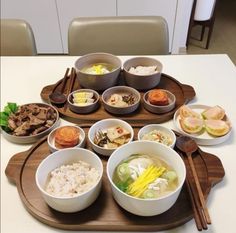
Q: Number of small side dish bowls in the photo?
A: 6